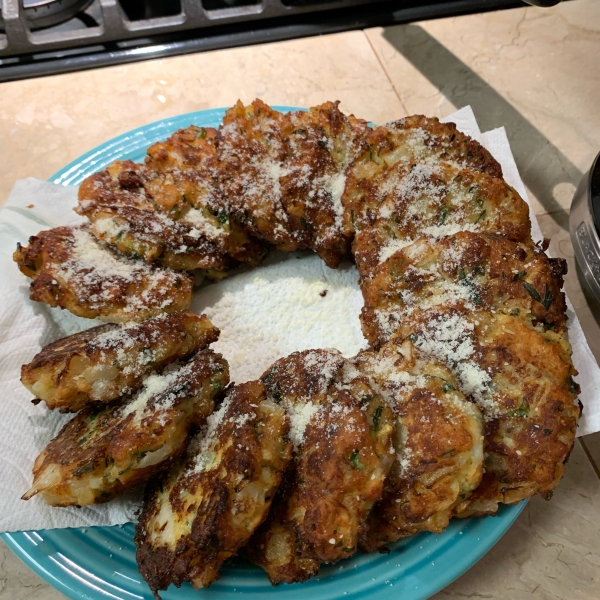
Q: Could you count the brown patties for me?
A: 14